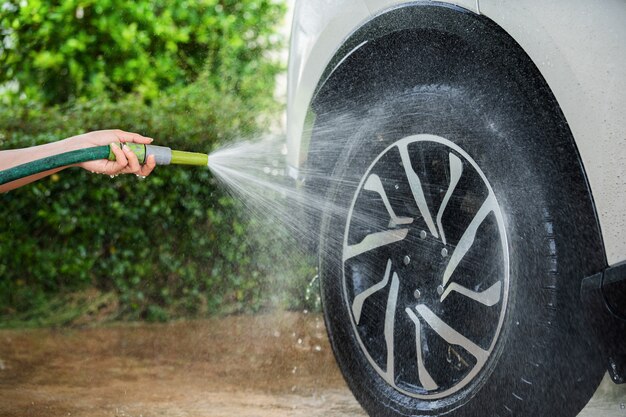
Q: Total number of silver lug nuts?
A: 5